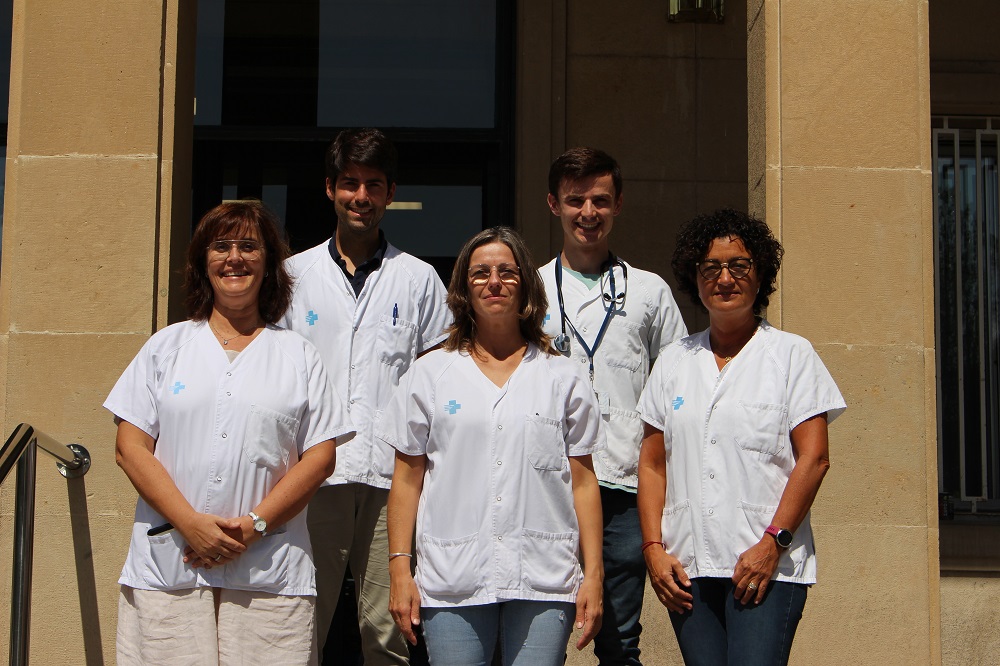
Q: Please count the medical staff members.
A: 5